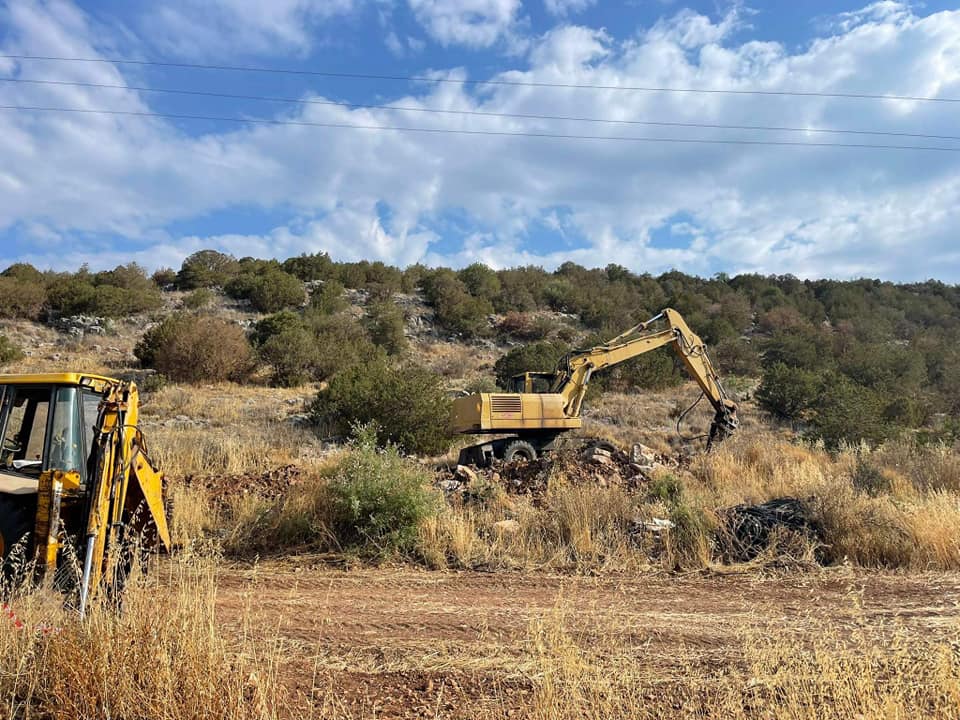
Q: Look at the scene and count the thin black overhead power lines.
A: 3